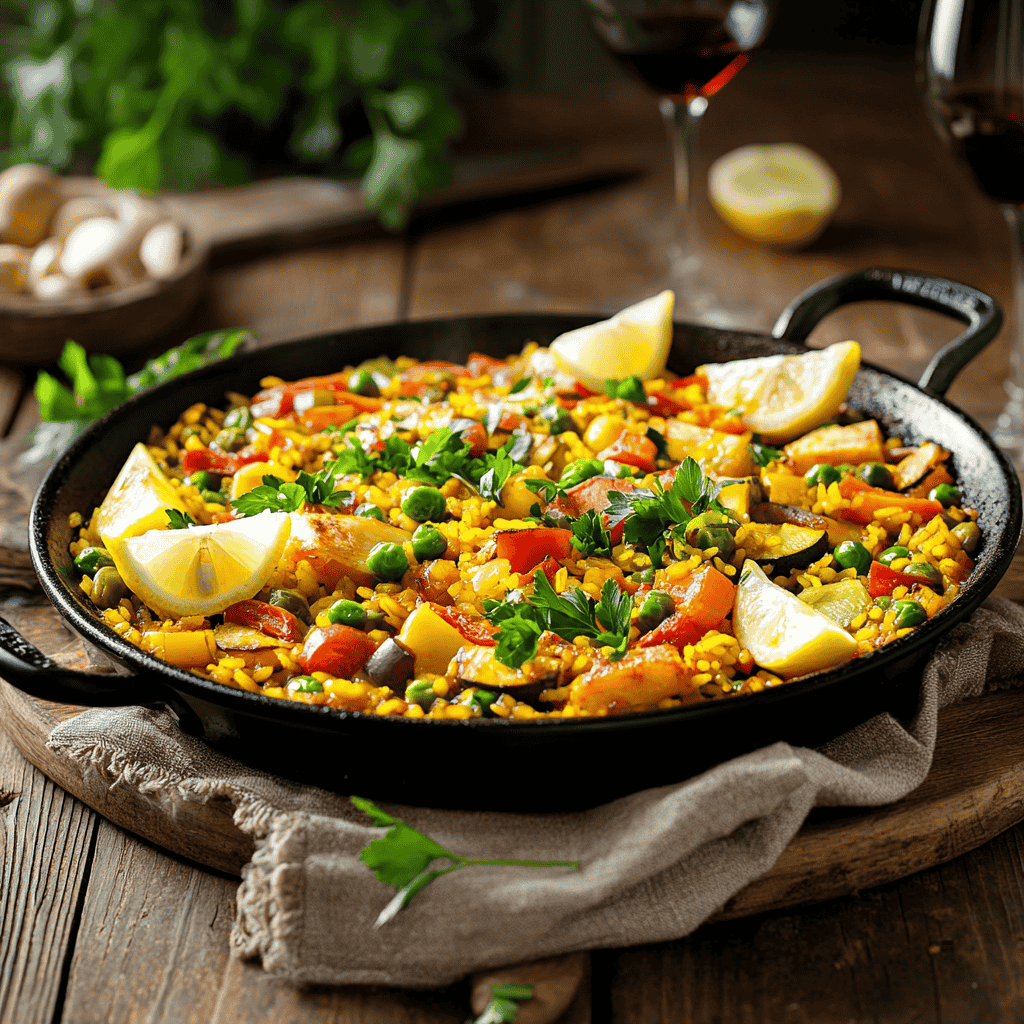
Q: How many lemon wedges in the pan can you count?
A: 5